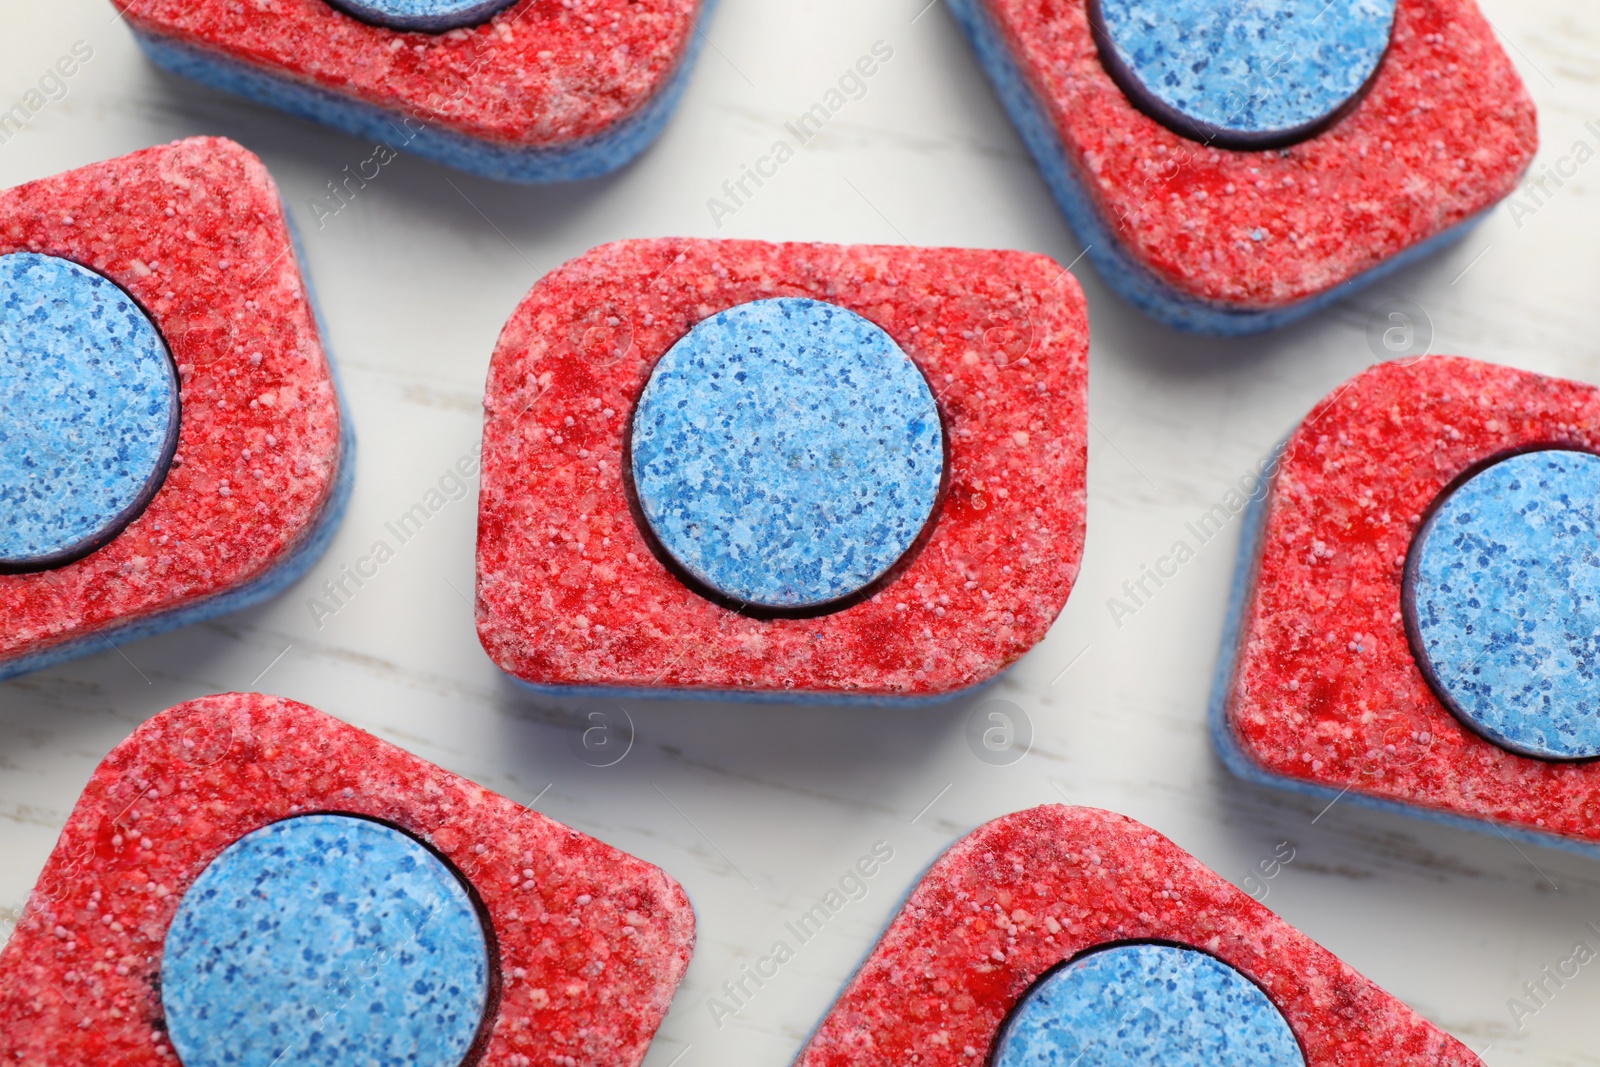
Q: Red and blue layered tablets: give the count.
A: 7